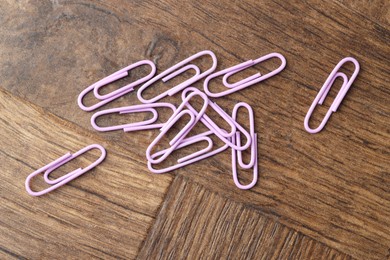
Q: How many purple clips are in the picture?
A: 10